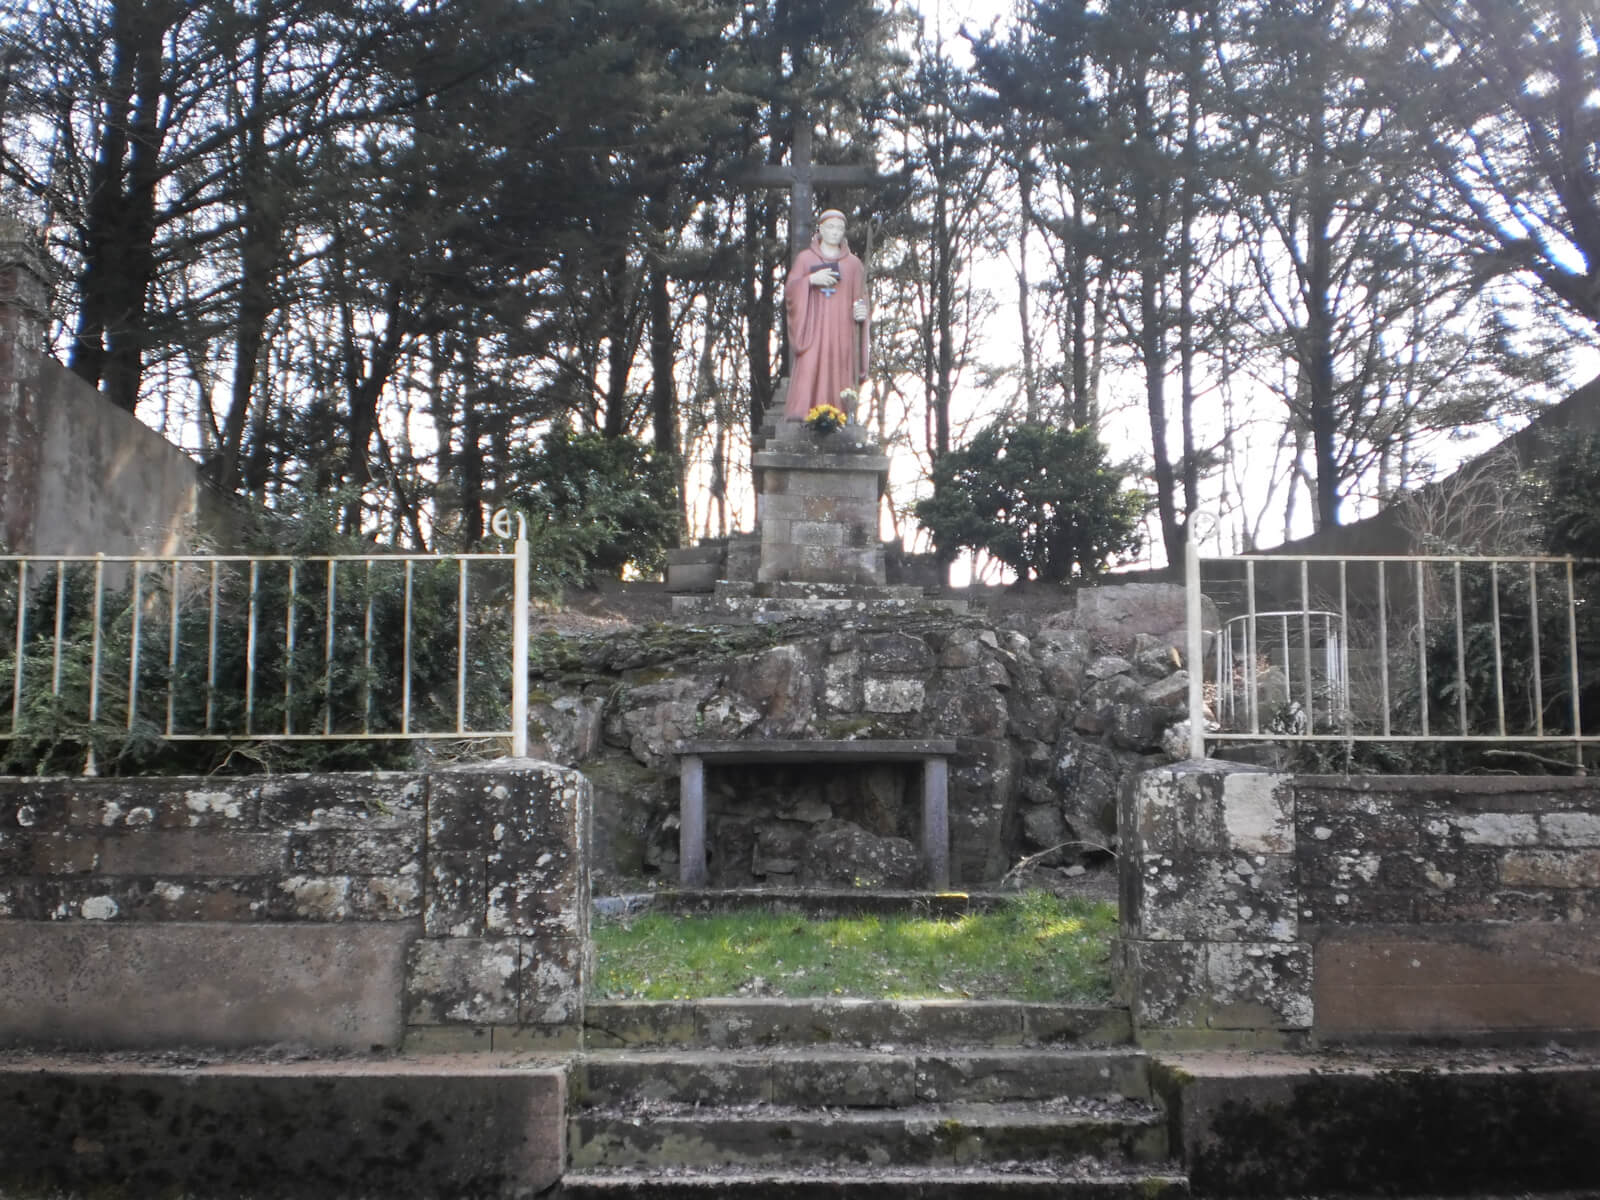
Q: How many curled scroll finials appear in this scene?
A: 2